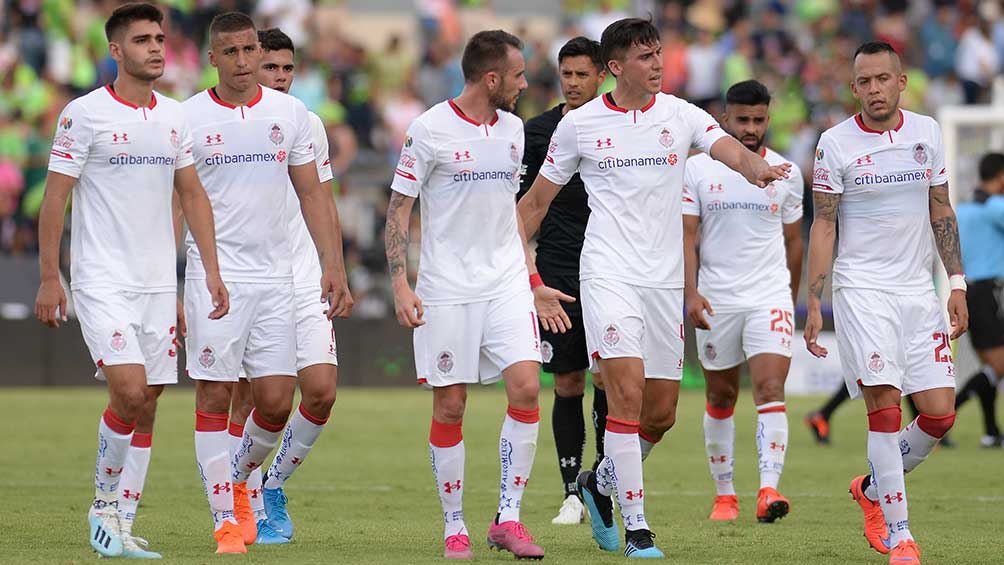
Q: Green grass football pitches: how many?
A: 1